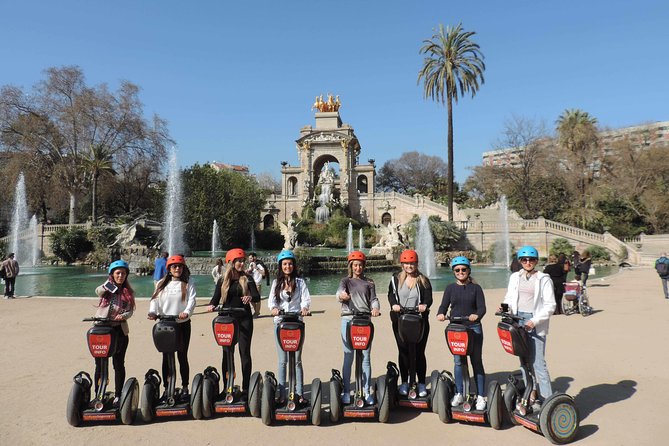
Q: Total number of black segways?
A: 8